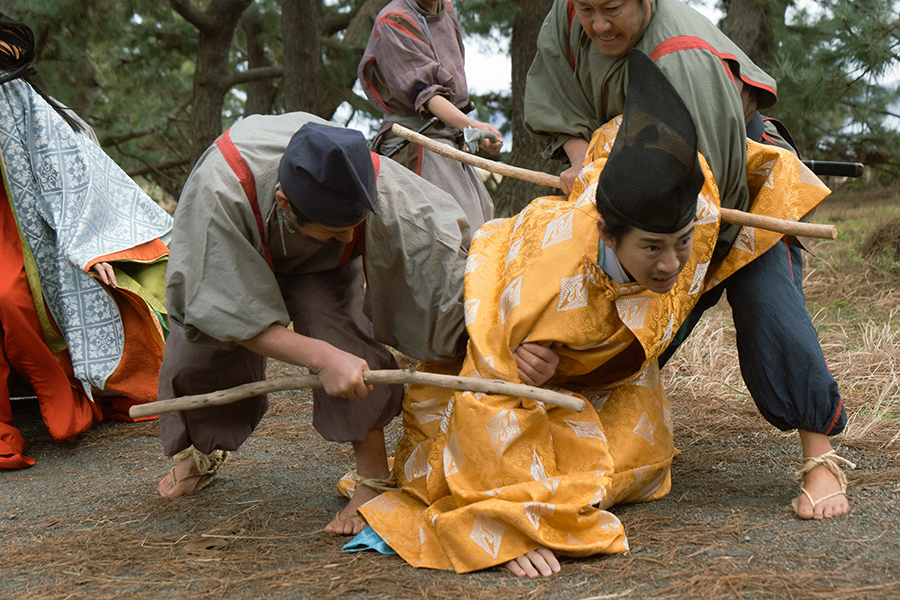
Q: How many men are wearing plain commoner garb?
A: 3